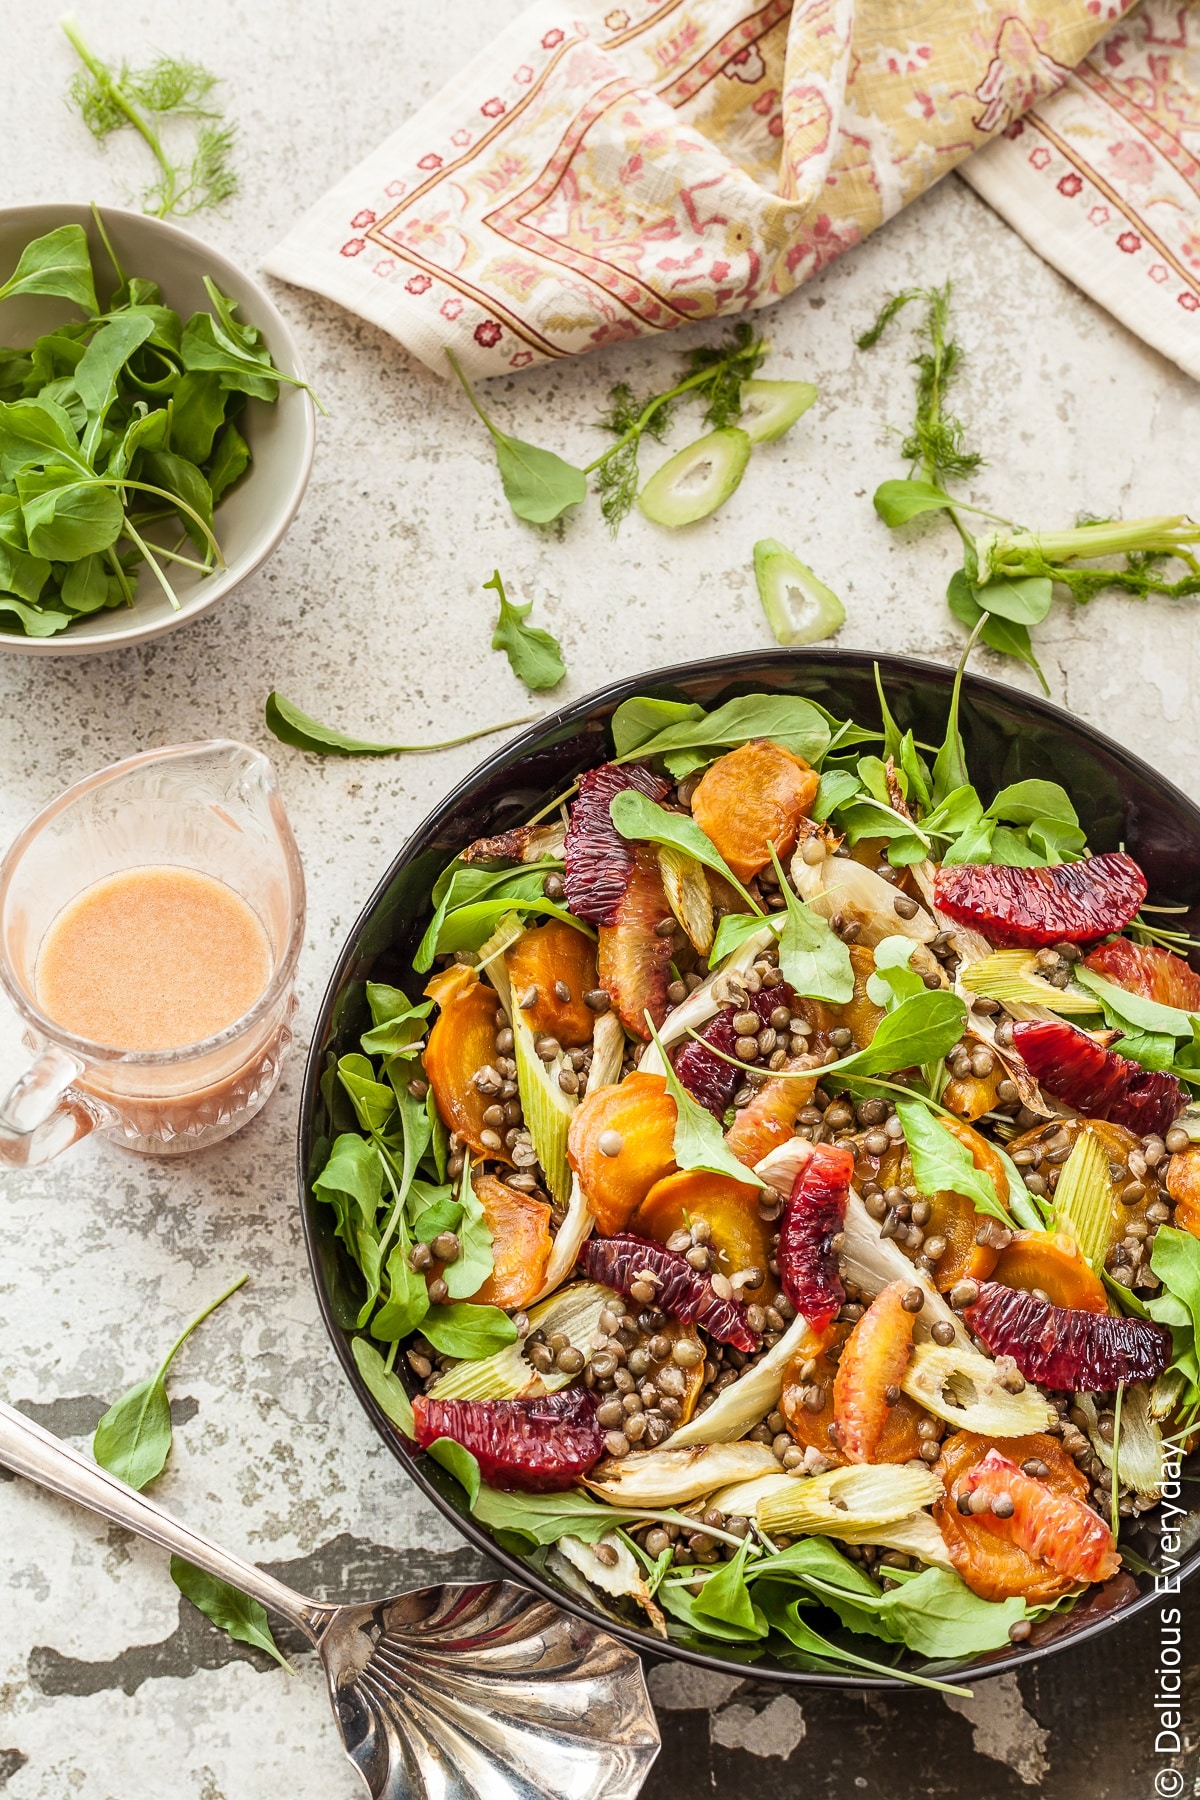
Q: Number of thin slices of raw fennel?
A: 3